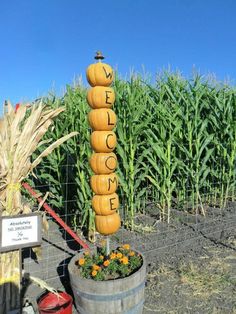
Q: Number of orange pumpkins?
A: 8